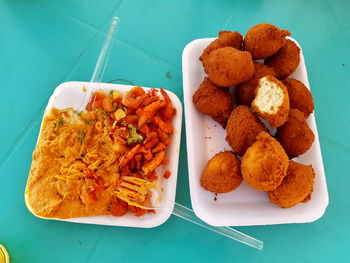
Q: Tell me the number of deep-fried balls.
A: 13